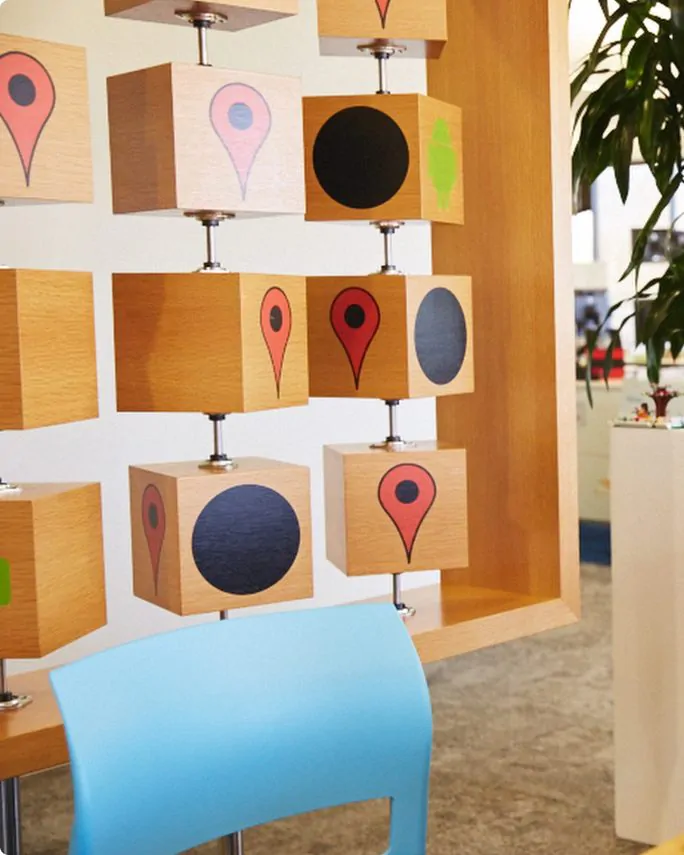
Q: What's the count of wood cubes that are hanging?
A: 11